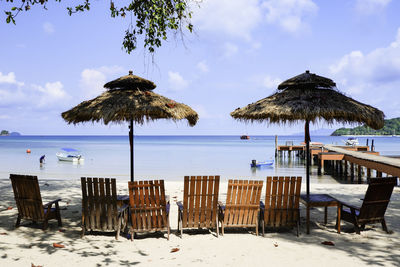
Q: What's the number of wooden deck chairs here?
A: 7